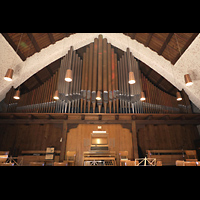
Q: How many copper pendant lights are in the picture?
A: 9